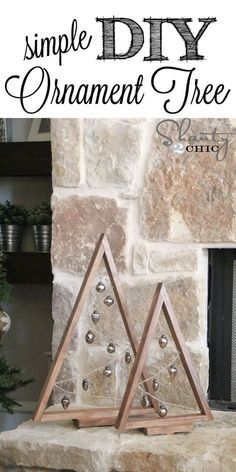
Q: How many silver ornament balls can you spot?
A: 14